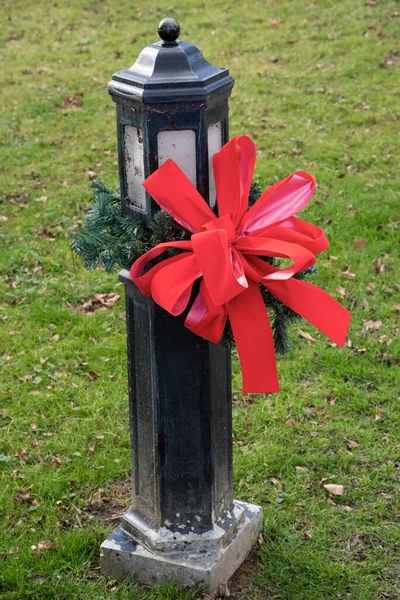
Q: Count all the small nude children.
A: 0